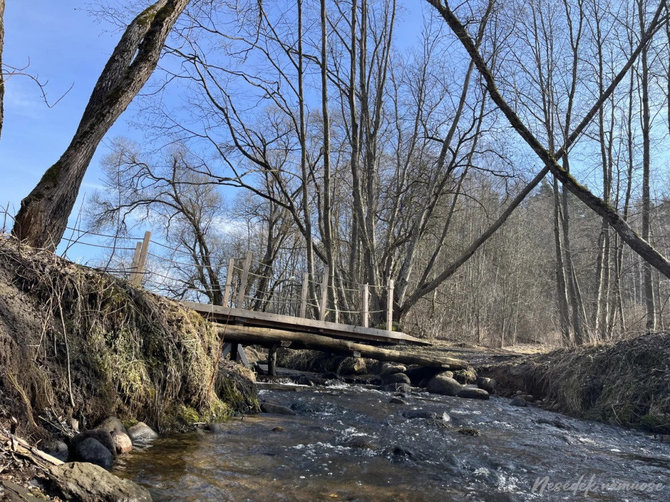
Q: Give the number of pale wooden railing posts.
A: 8